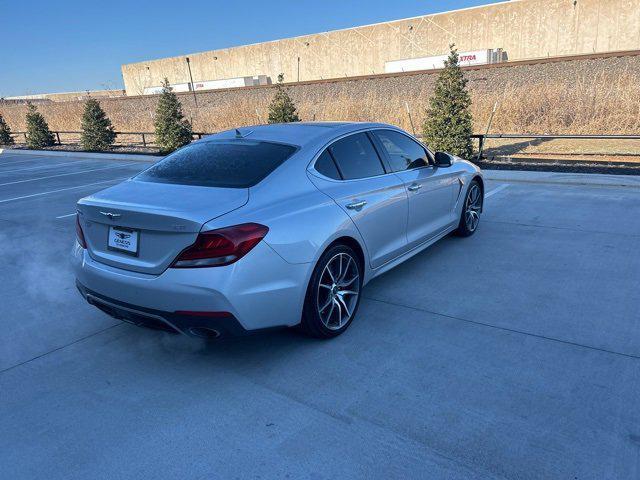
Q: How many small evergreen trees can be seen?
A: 6